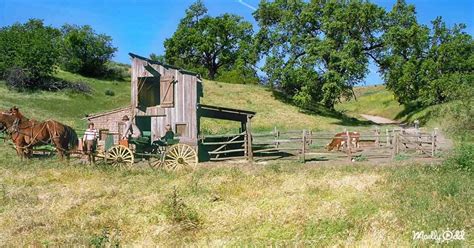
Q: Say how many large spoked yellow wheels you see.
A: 2